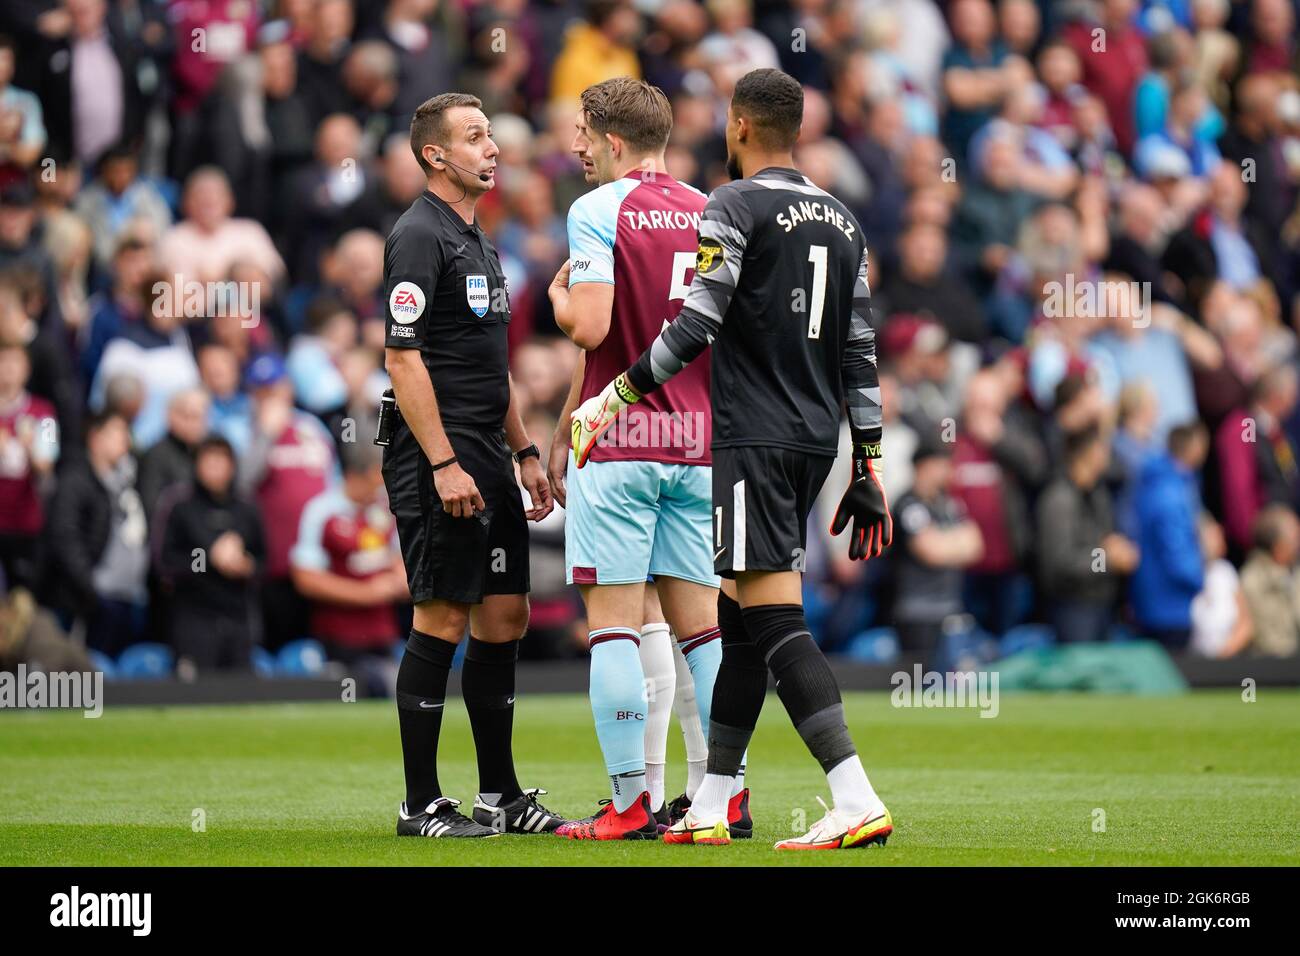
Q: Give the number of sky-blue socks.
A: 2